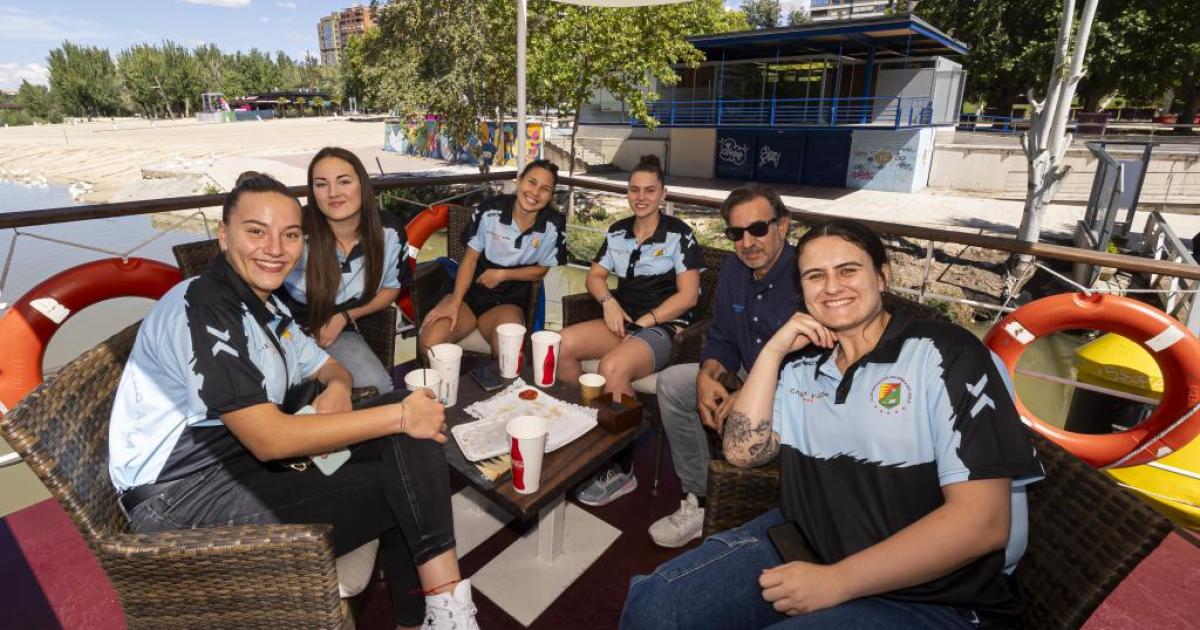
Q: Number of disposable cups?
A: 6